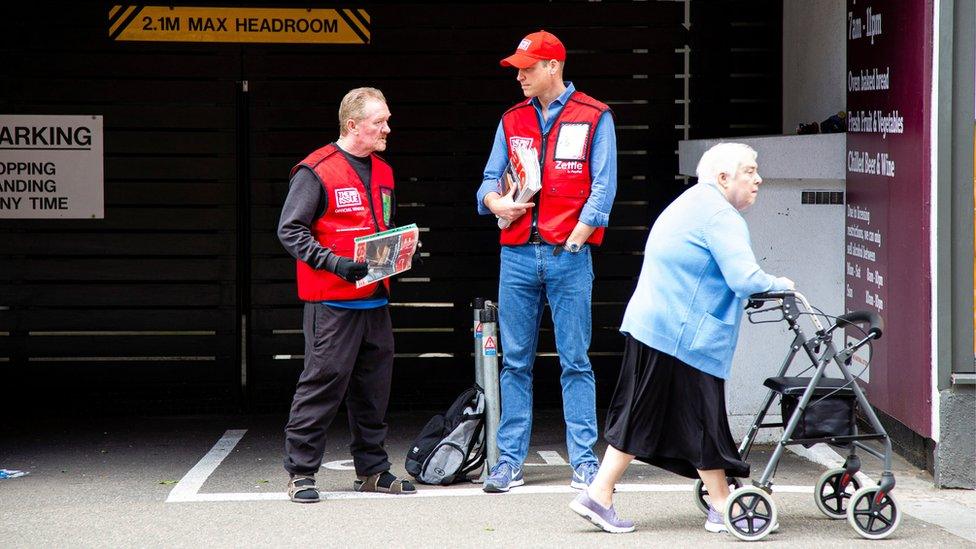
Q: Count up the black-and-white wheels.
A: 4